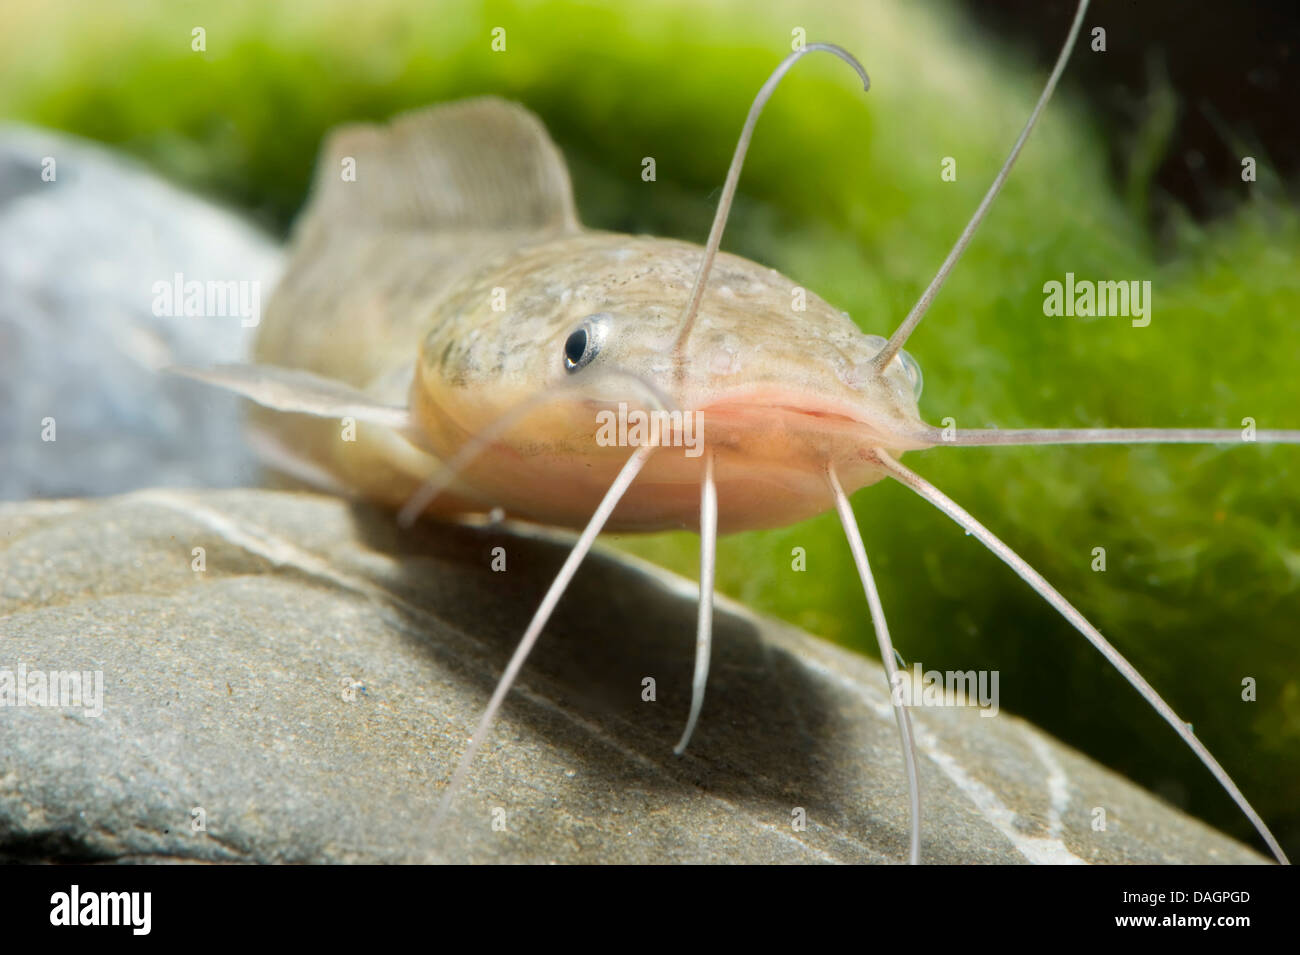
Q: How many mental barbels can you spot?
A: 4